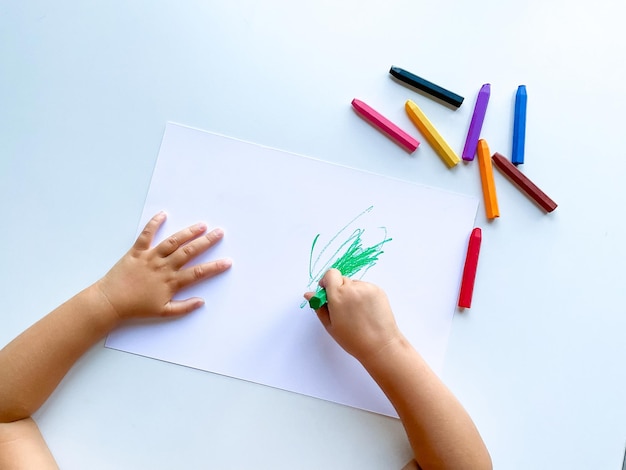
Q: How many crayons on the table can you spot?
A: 8